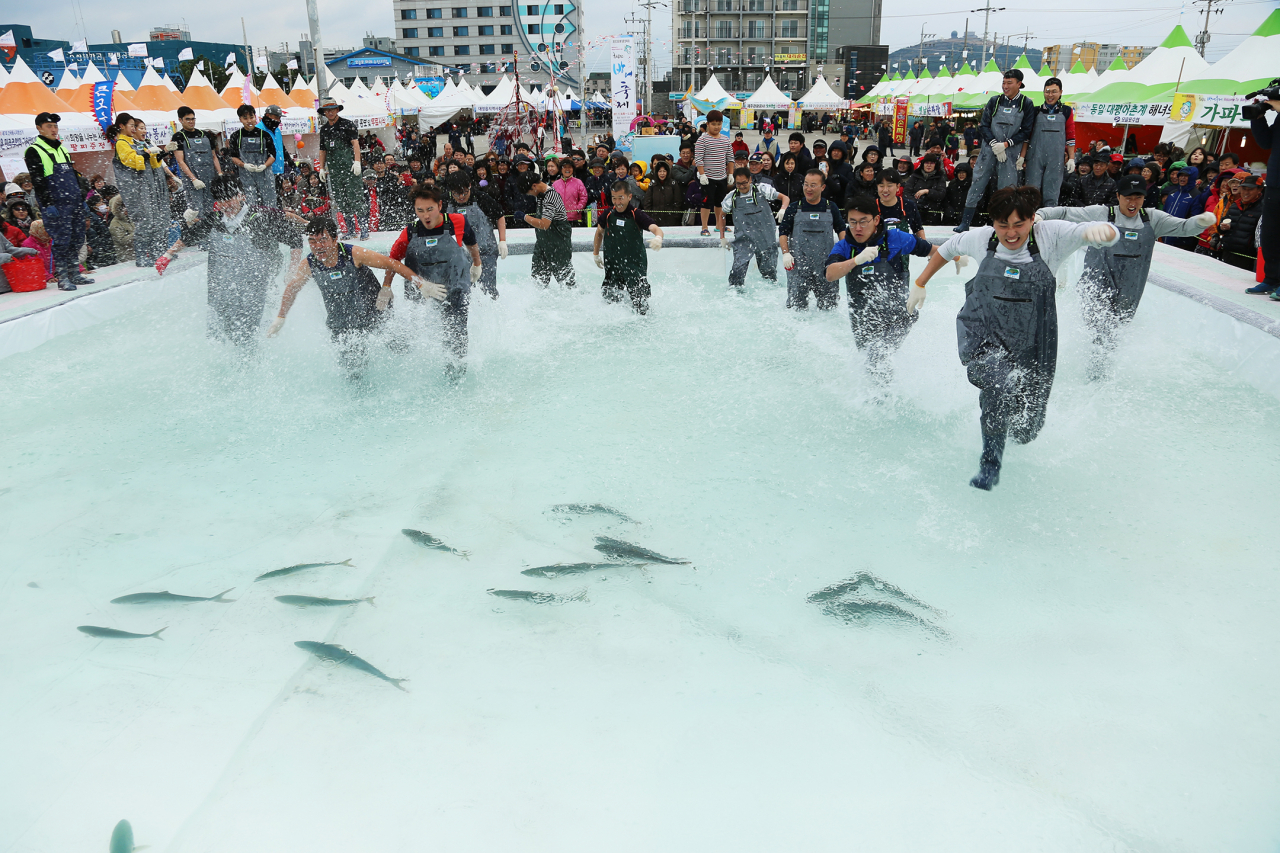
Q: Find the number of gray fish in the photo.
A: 13